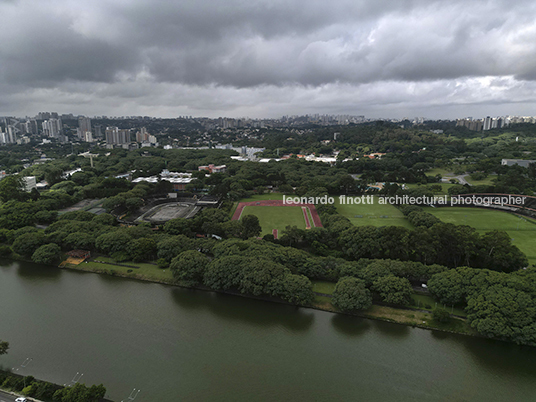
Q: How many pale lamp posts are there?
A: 3